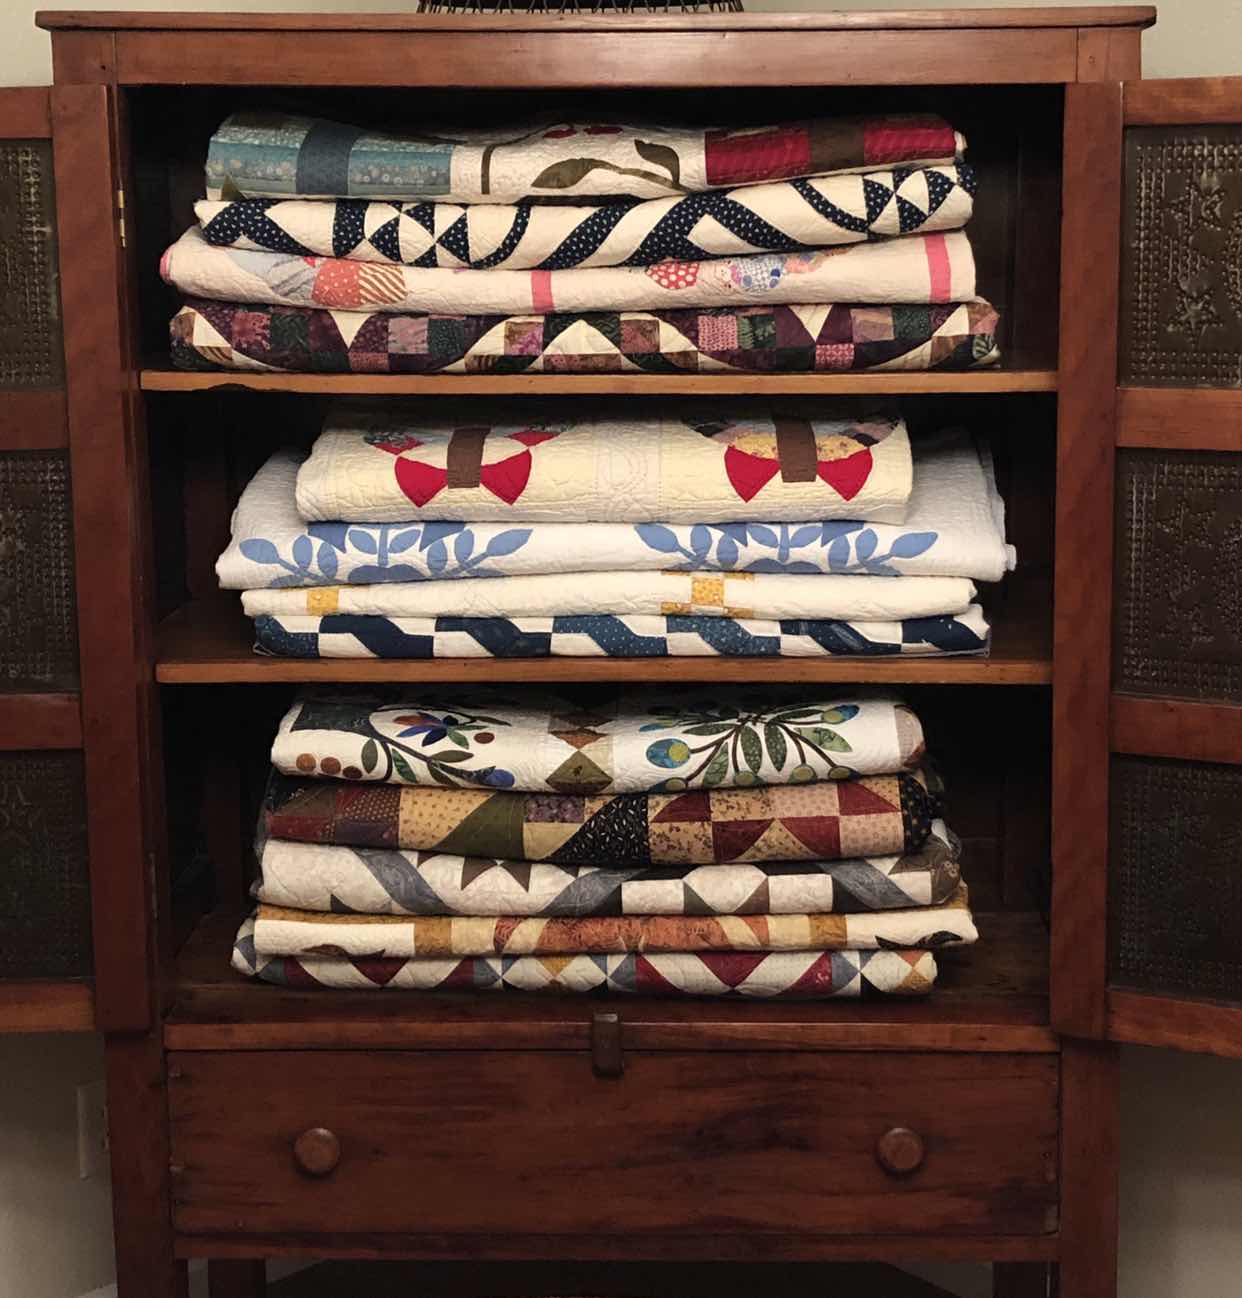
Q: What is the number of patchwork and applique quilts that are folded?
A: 13